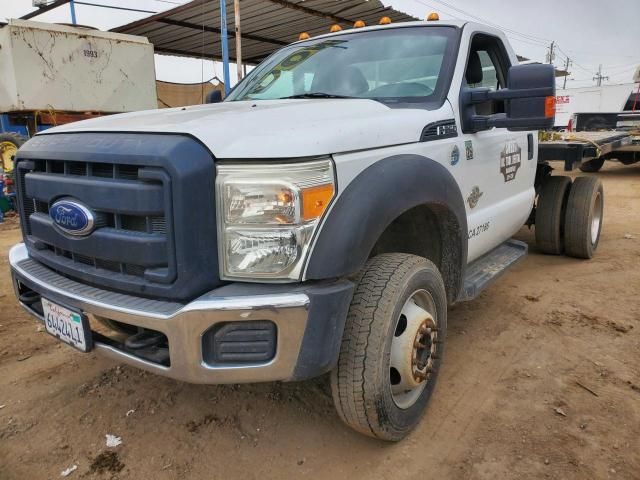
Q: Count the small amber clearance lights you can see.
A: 5